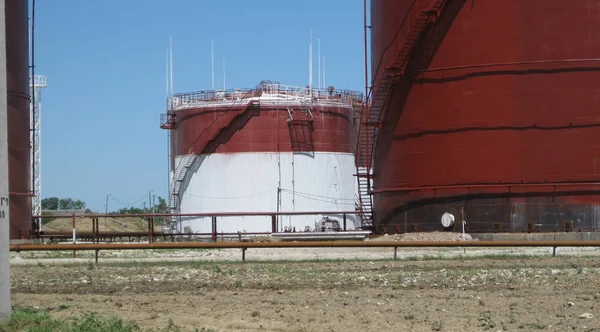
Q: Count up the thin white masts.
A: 7